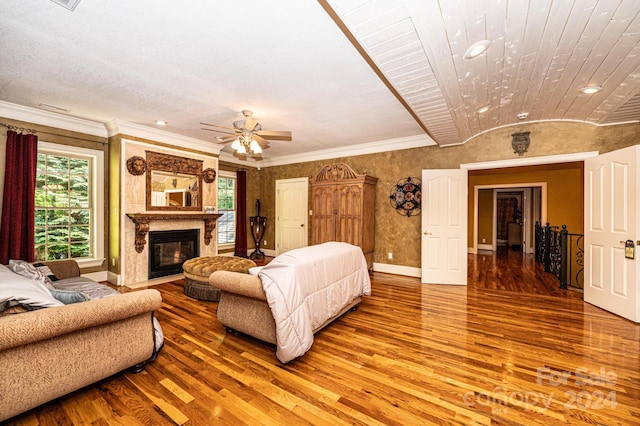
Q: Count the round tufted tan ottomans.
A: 1